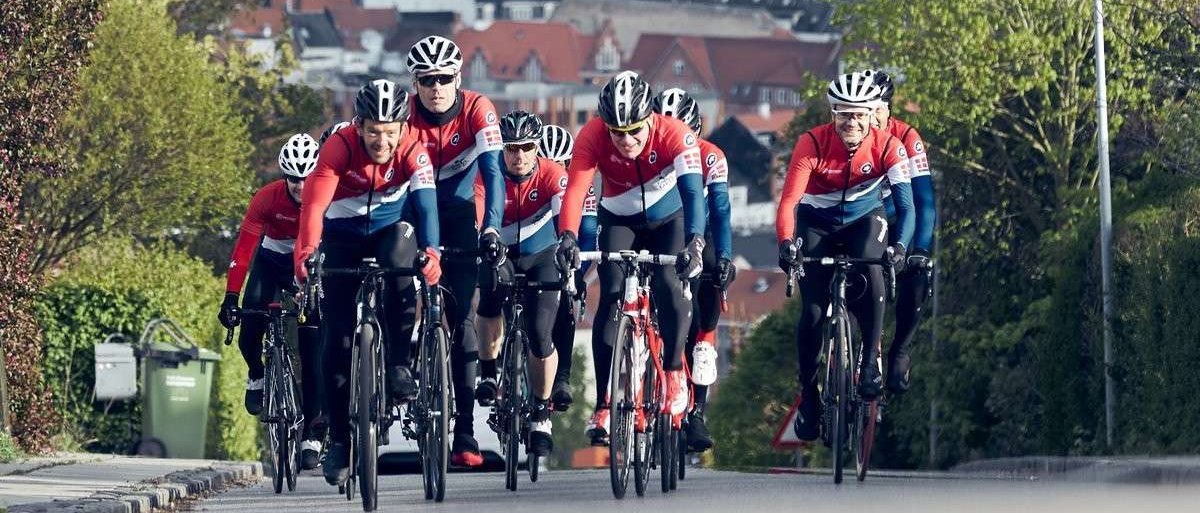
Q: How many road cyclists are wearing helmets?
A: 10